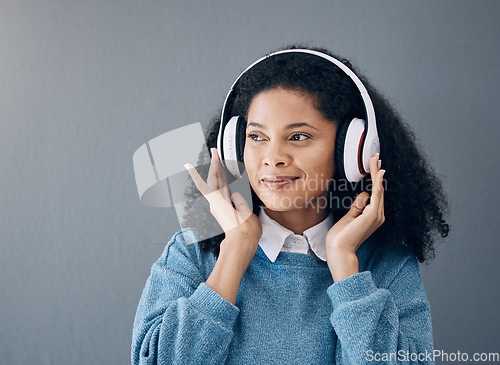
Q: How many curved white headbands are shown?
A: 1